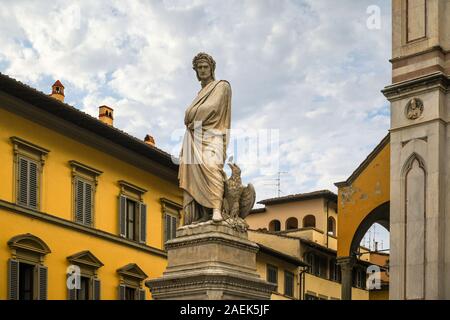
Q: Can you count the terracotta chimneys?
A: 3